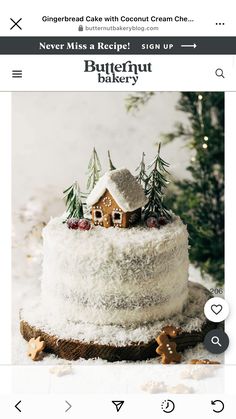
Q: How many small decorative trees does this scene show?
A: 5